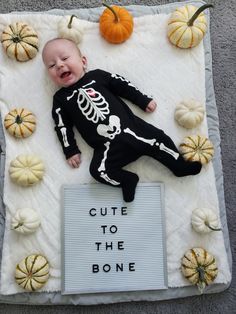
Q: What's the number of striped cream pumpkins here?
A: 6